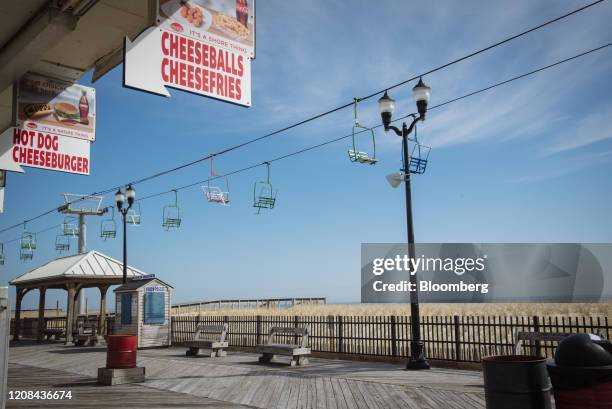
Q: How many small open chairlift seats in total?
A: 12